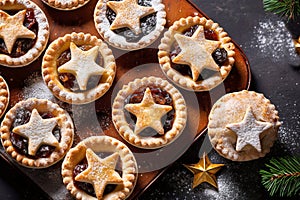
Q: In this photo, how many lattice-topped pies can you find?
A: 0